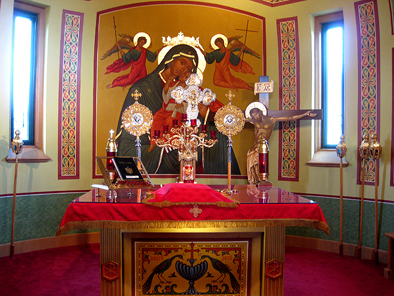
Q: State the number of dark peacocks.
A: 2